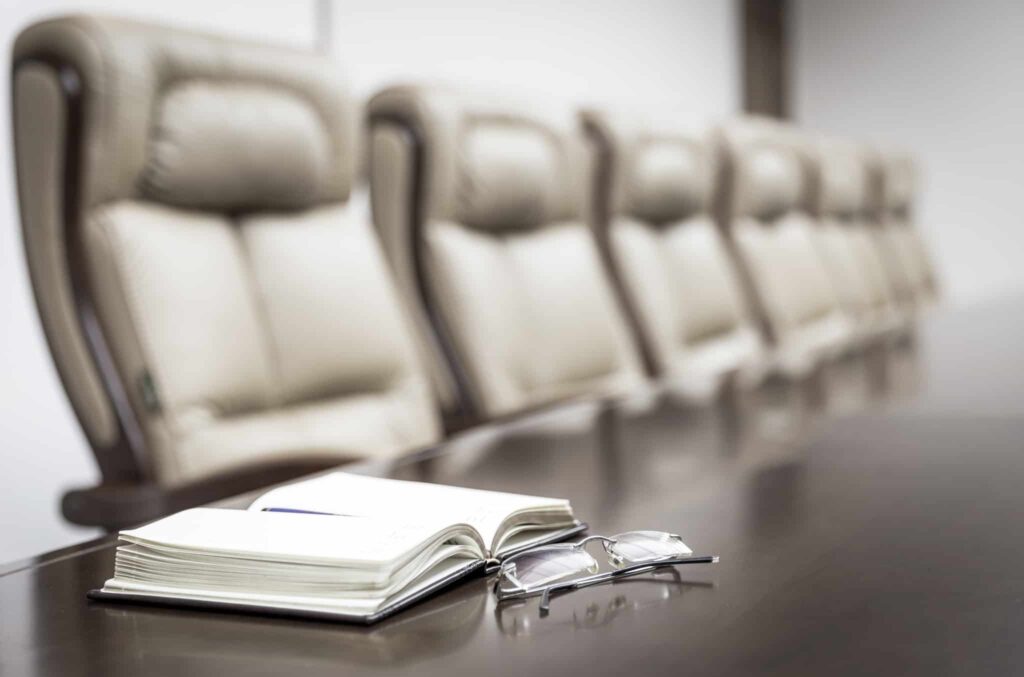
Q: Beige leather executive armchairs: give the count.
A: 6